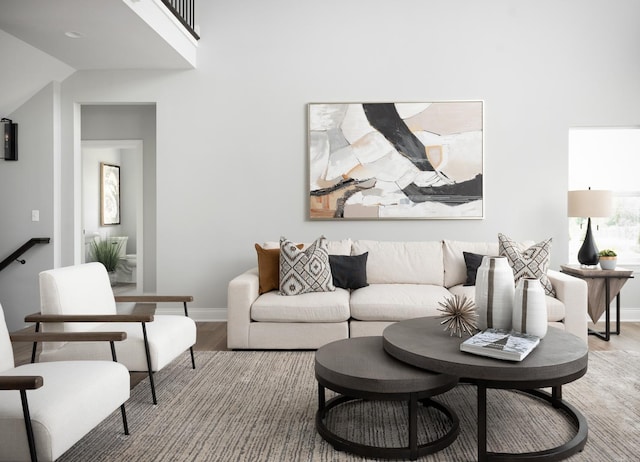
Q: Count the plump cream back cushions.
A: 3